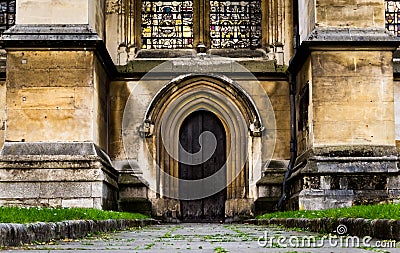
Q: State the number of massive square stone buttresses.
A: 2